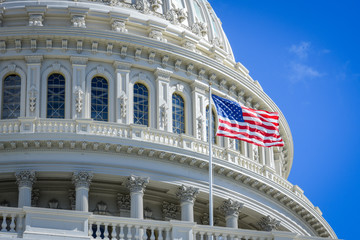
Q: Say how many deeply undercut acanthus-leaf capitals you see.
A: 6